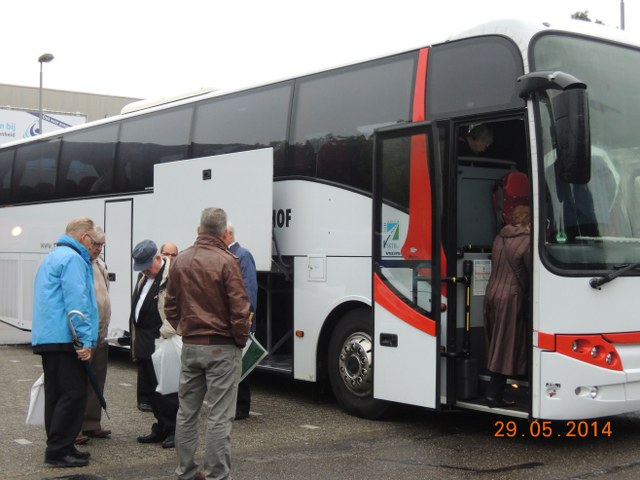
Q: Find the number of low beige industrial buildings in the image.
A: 1